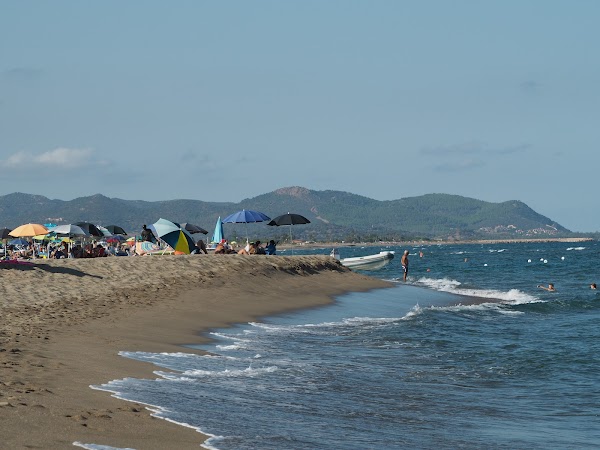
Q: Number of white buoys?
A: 5